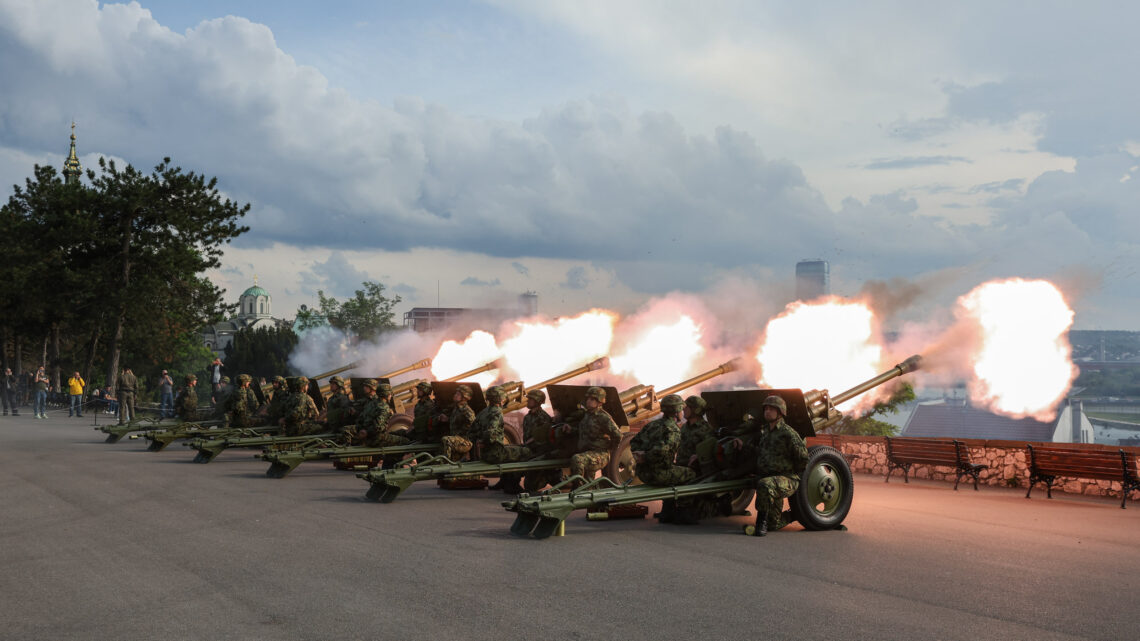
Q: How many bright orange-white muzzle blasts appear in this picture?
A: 5